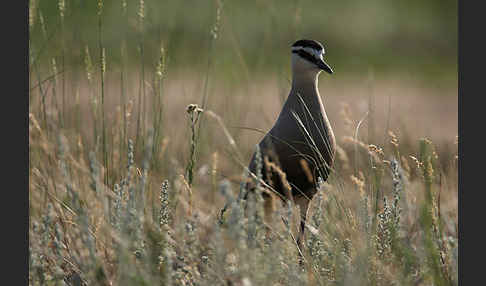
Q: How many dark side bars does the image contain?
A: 2